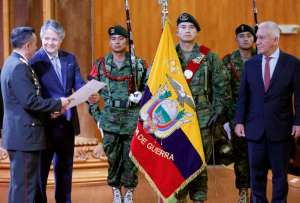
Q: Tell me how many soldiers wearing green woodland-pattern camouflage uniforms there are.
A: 3